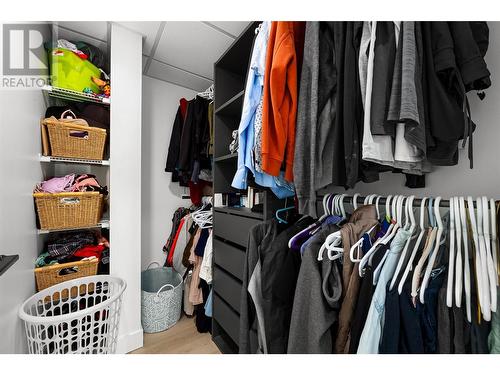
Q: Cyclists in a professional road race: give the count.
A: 0